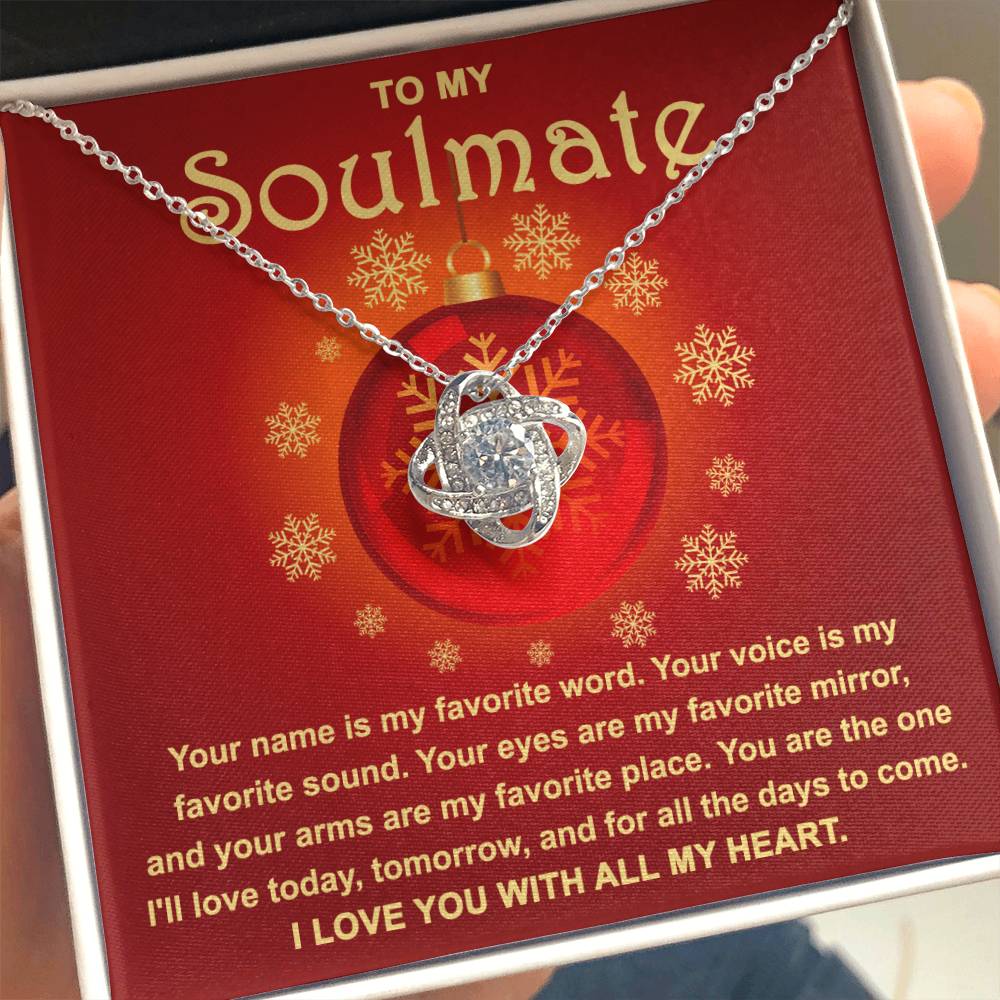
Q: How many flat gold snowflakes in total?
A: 13